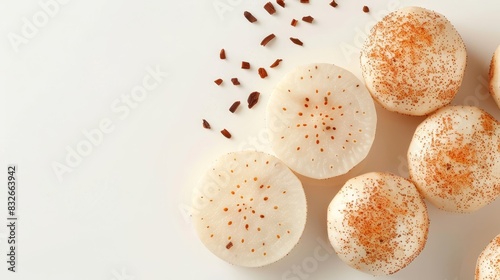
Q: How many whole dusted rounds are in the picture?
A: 3